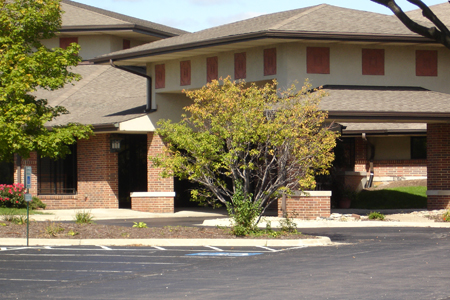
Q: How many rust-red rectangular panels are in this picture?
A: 10